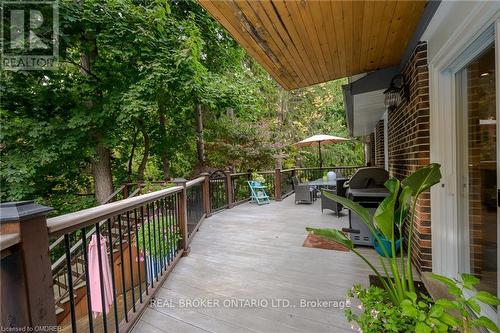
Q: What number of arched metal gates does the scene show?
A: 1